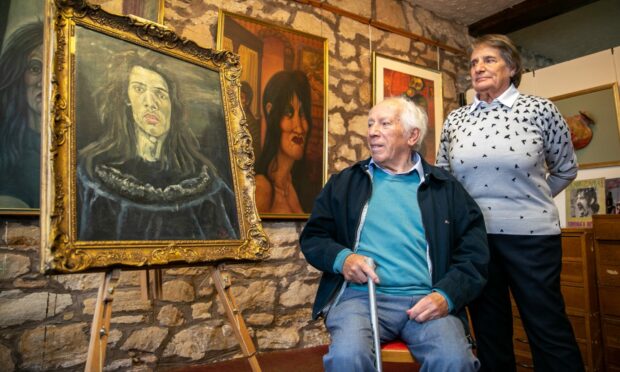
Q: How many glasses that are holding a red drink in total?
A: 0